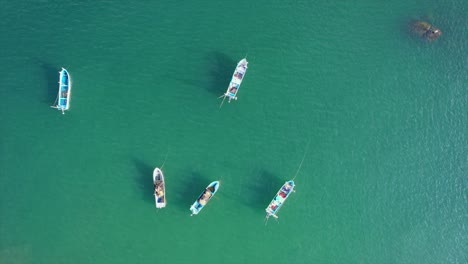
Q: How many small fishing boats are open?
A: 5